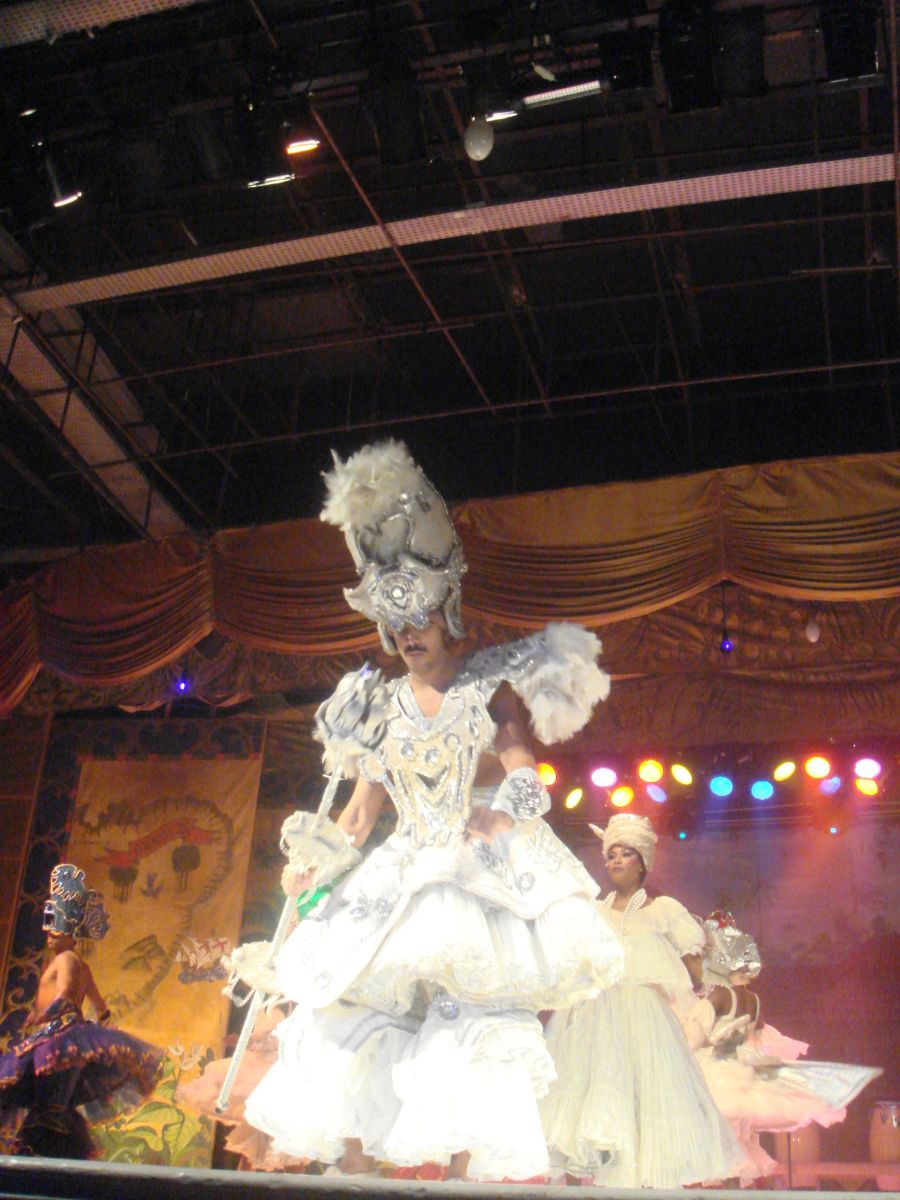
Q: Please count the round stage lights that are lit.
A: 14